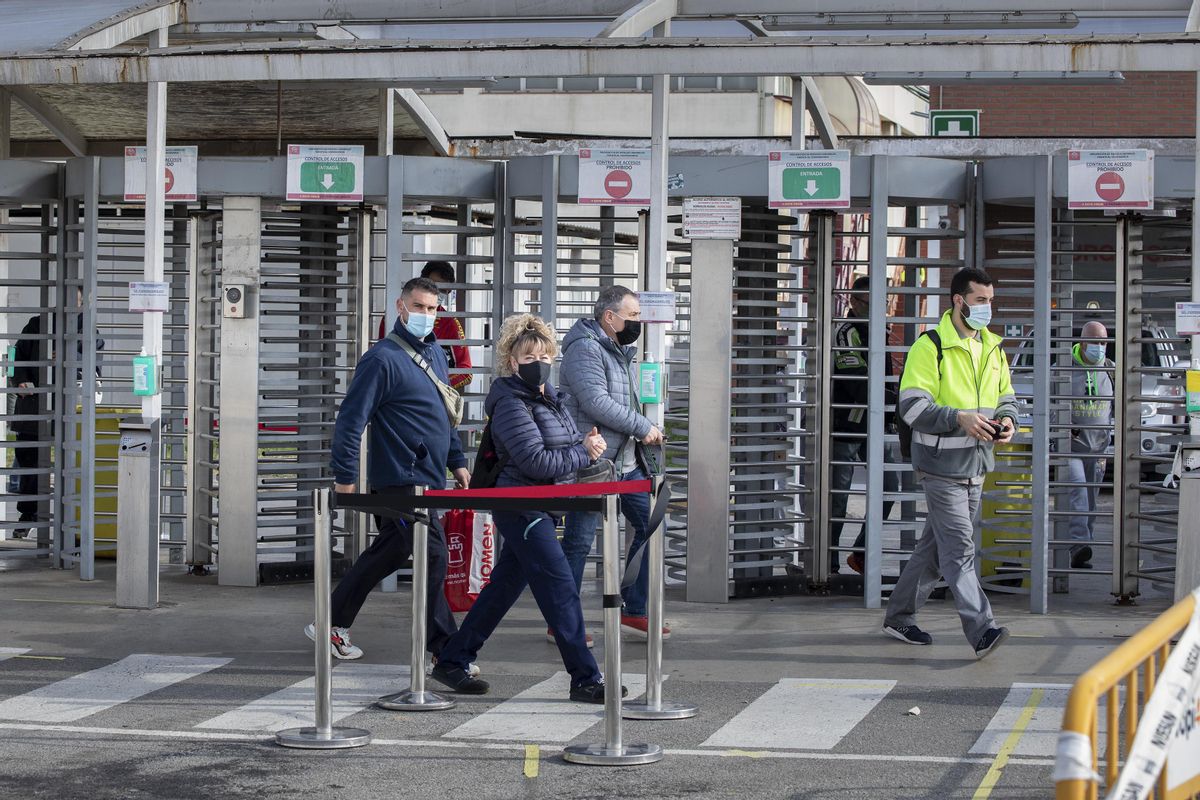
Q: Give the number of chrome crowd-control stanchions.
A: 4